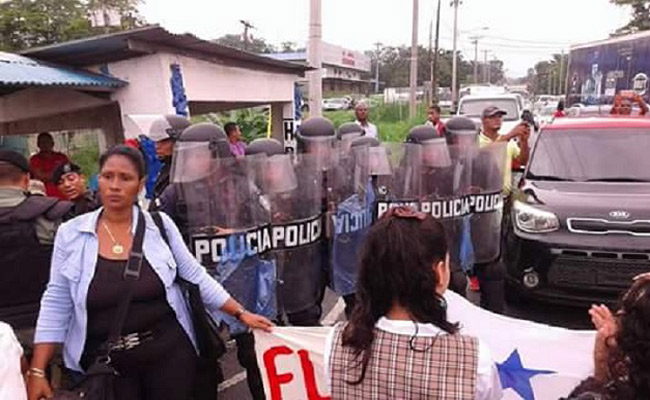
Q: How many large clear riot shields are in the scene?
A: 6